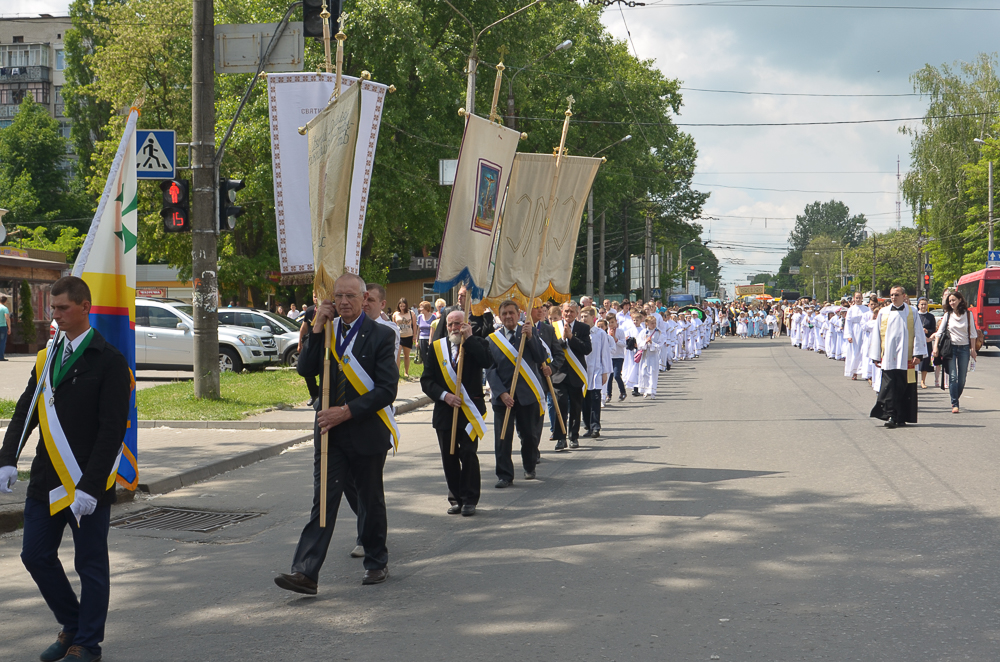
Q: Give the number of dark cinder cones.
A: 0